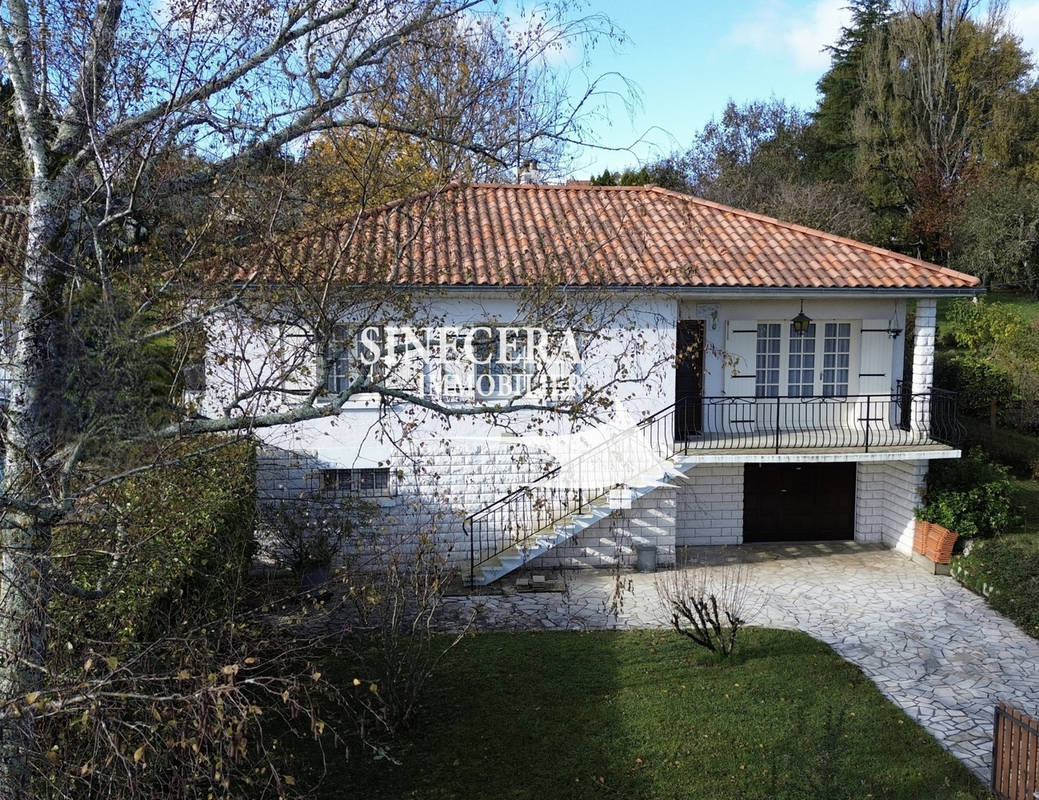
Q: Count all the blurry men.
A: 0